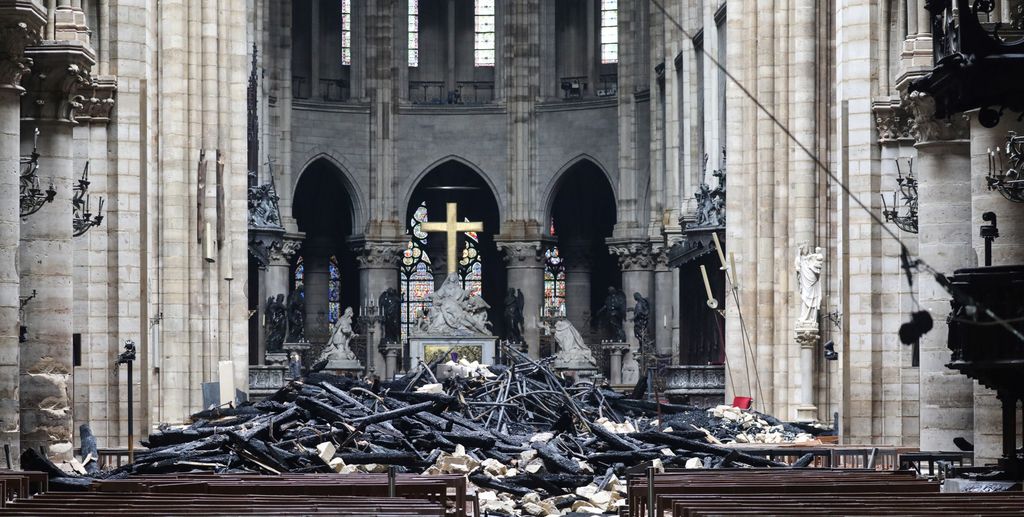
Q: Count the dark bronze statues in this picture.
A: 6